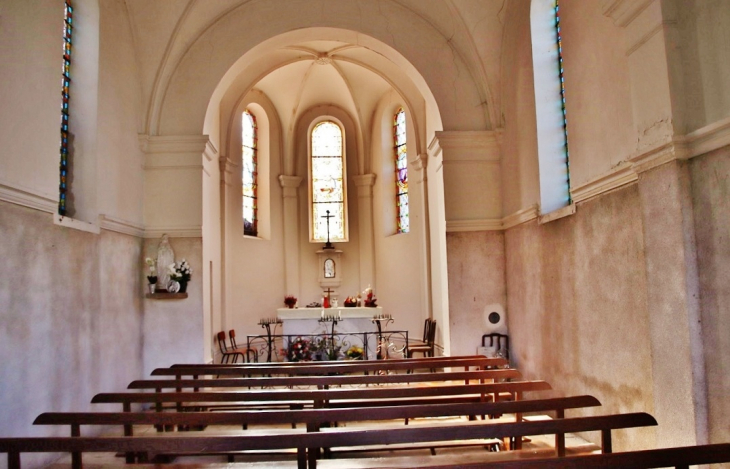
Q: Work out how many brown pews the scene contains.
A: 7